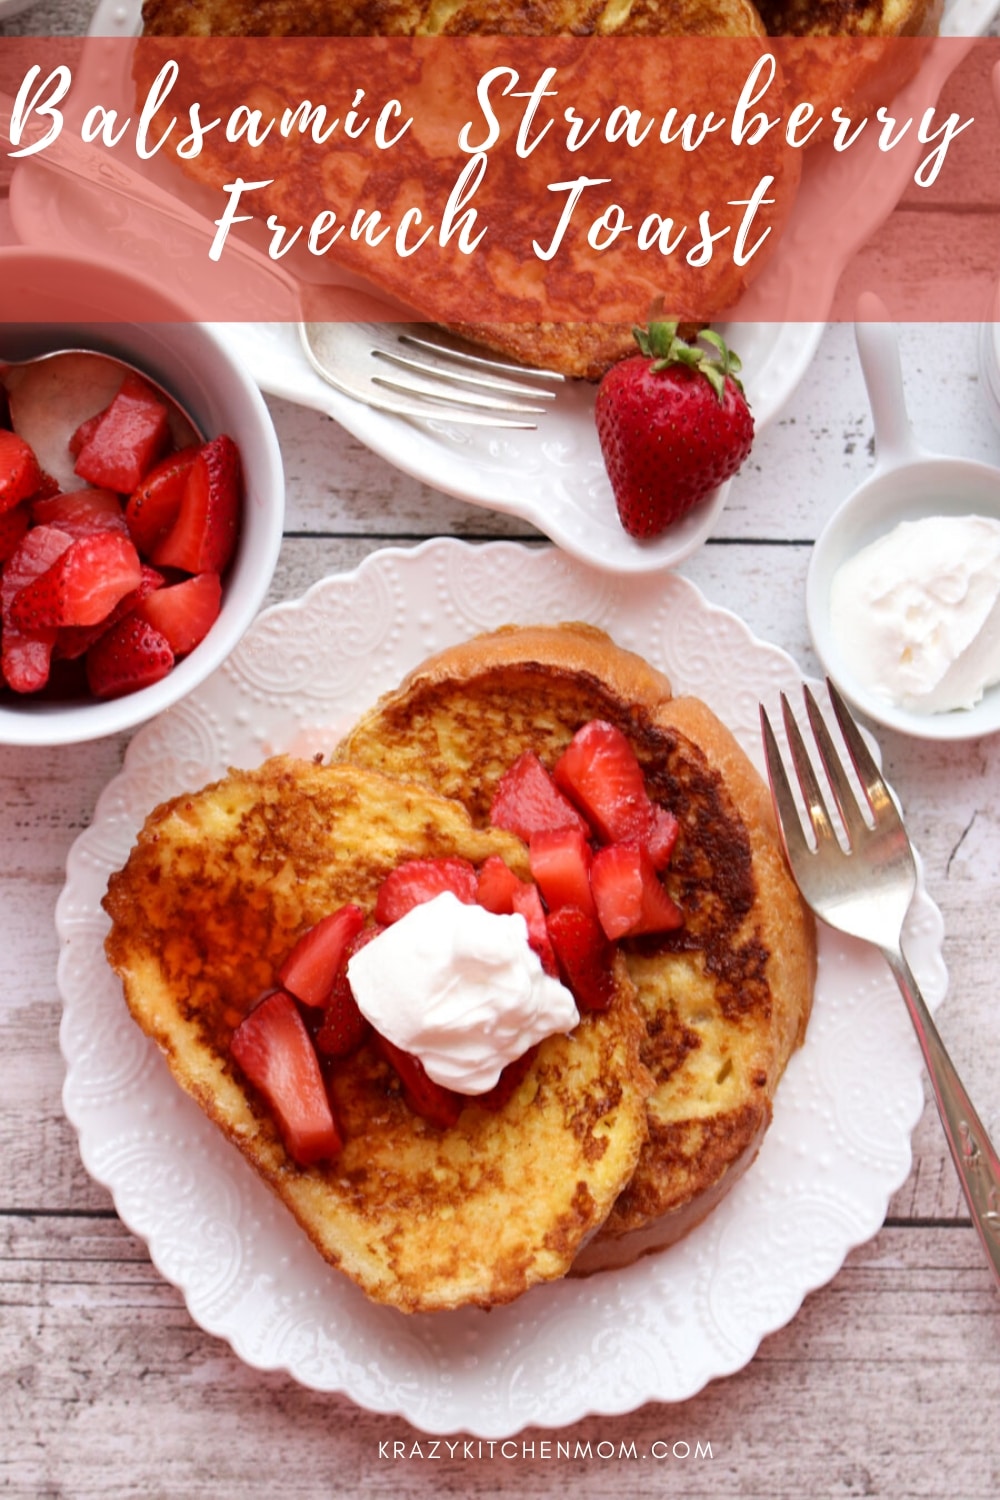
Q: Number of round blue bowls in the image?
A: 0